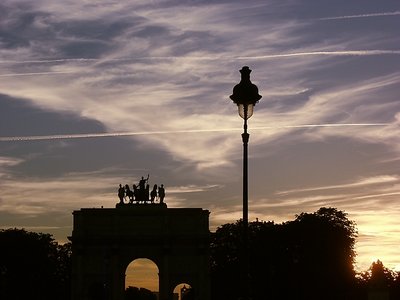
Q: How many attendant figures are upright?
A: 2